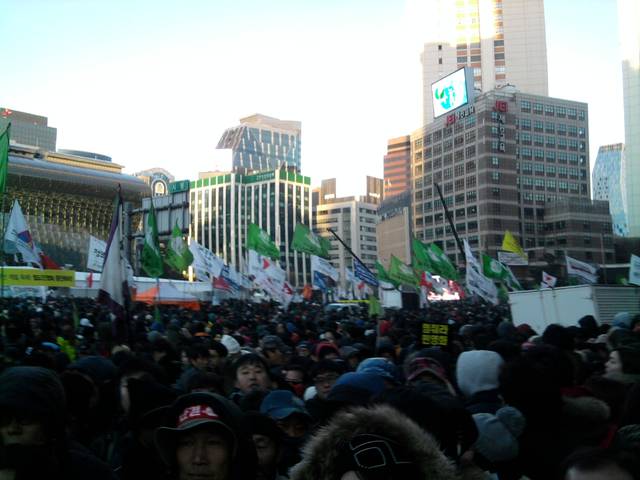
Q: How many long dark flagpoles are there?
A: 2